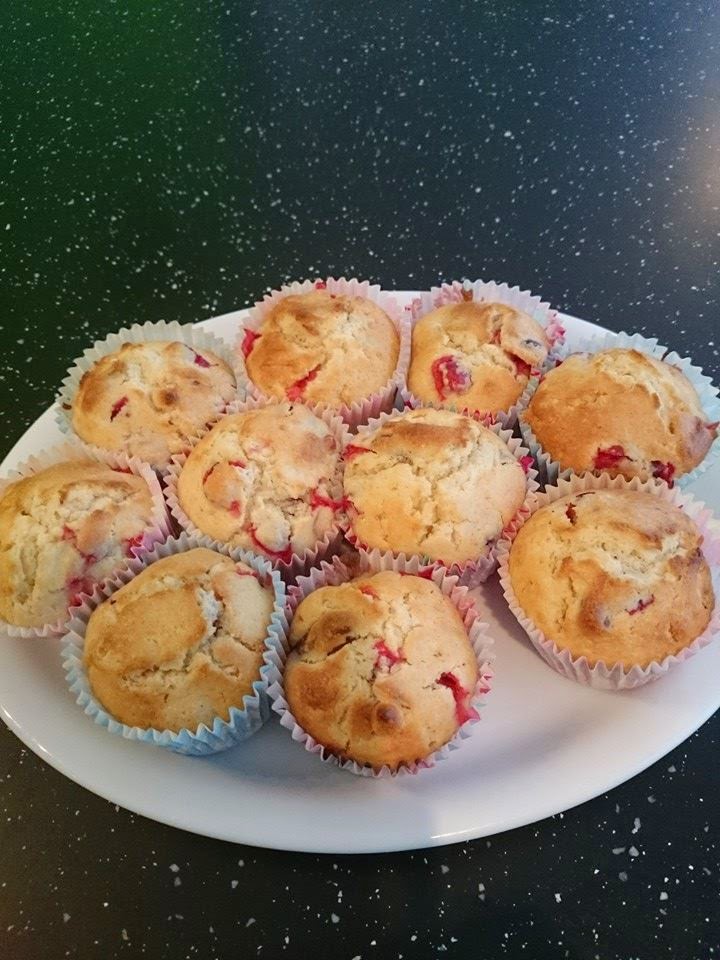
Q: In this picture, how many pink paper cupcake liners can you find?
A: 7